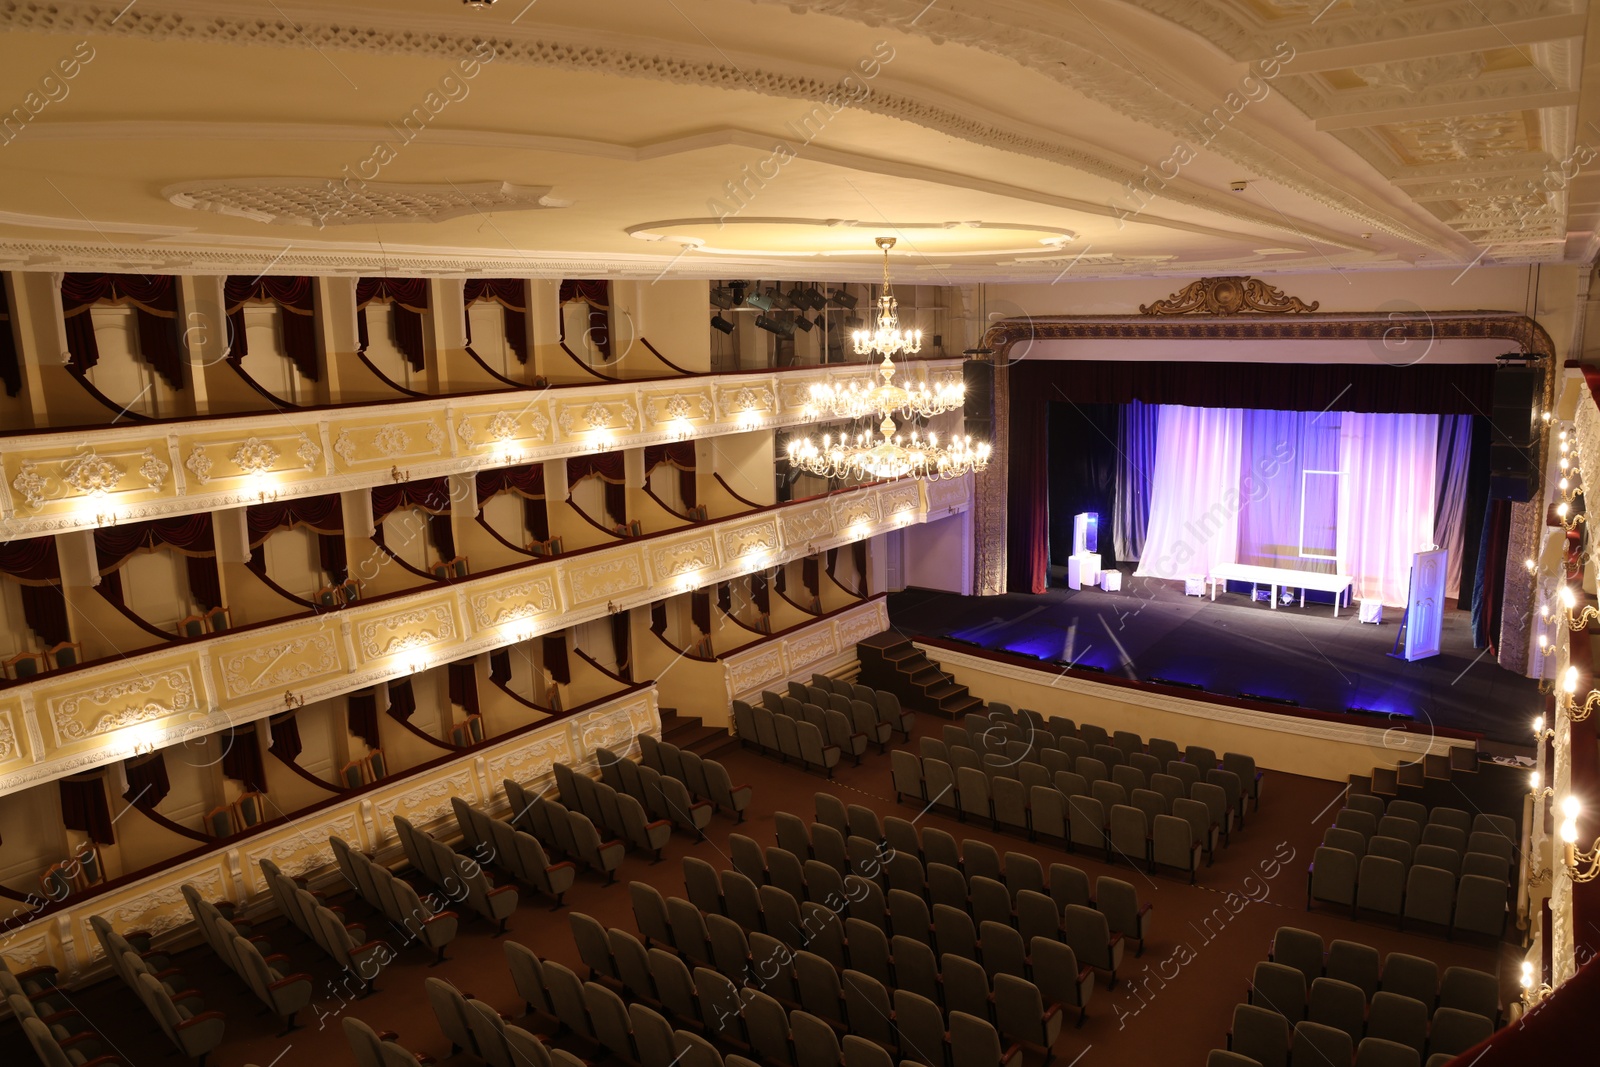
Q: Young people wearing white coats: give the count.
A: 0